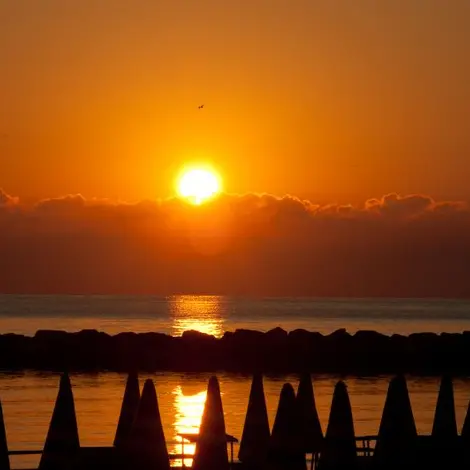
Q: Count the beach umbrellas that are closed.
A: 12